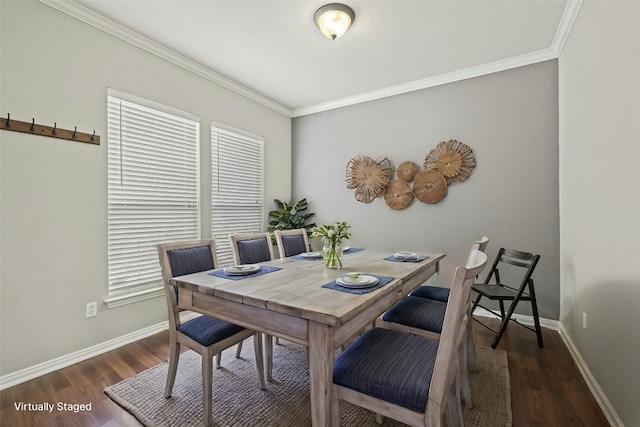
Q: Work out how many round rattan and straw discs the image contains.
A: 5